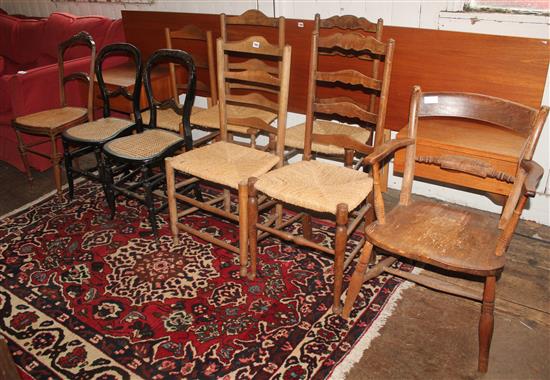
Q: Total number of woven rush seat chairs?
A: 5